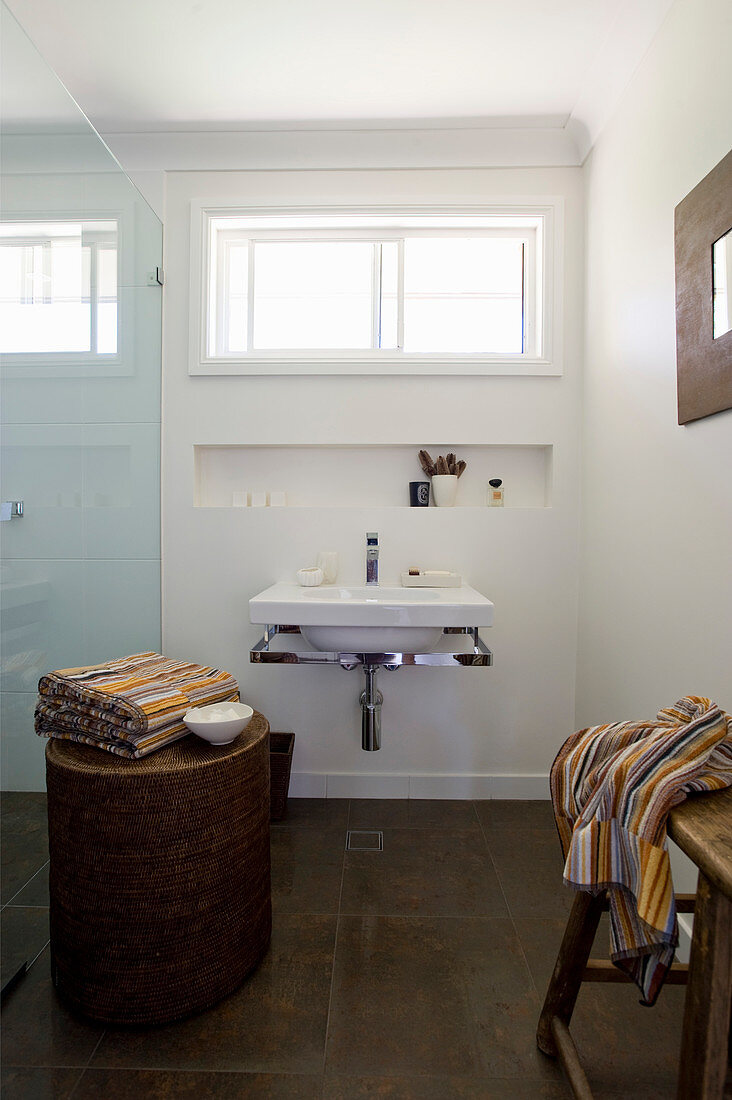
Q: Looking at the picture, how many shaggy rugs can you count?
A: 0